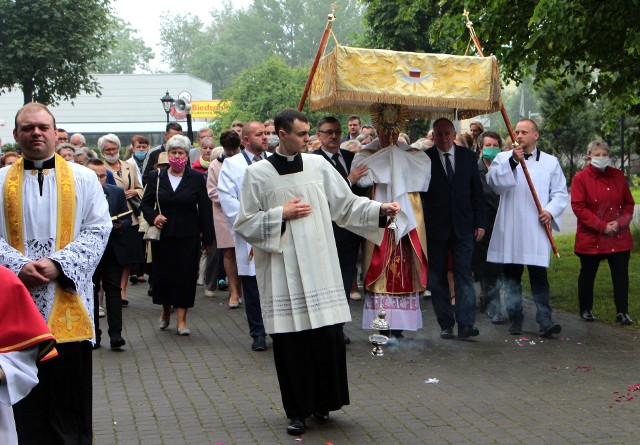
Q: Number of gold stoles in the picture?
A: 1